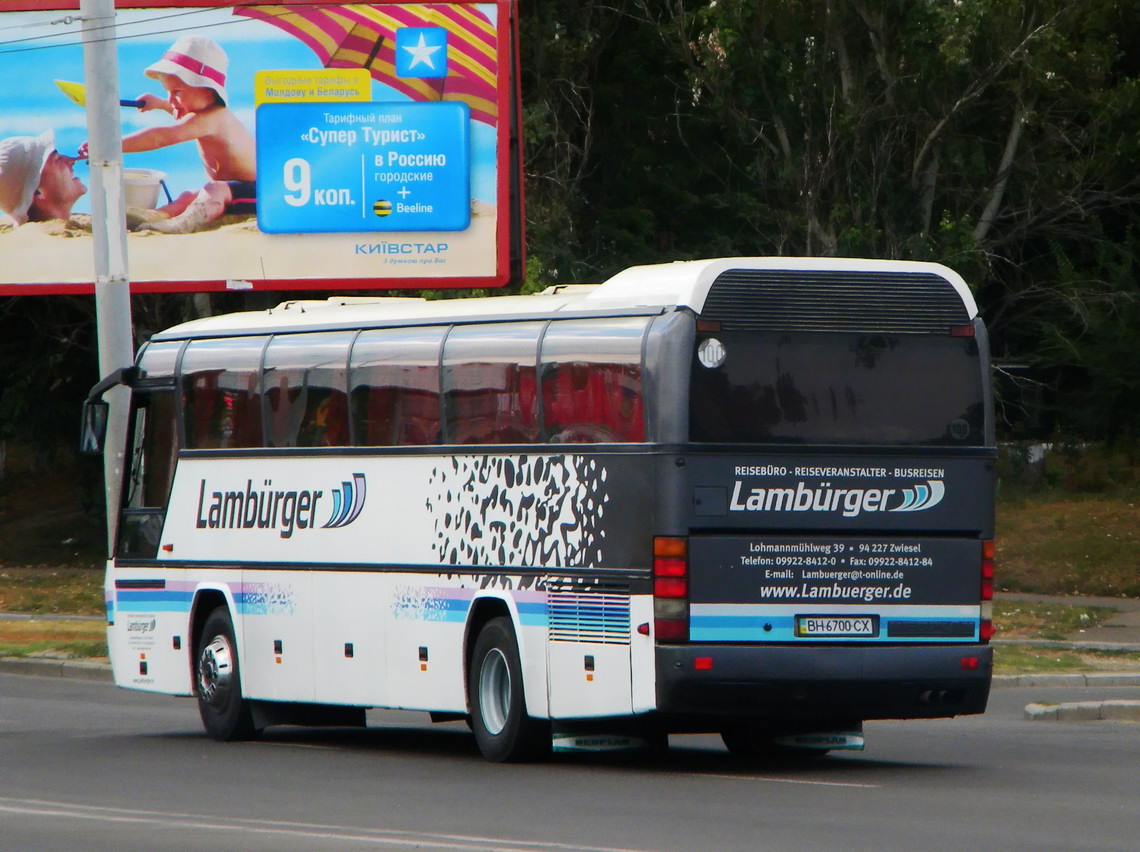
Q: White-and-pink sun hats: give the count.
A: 1